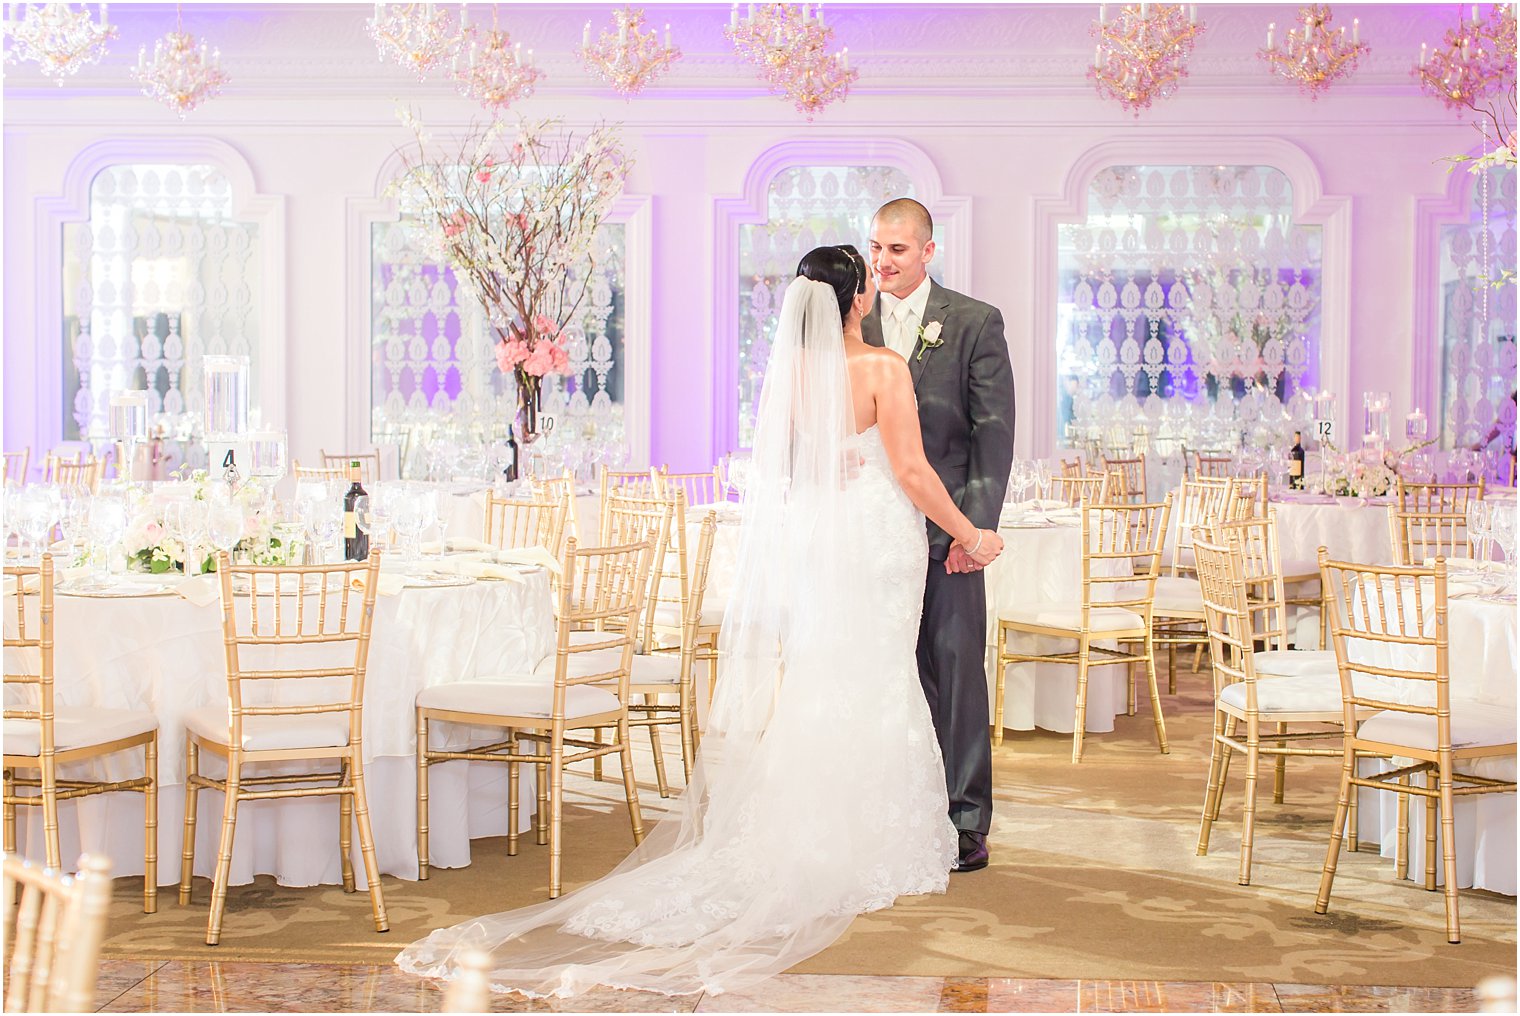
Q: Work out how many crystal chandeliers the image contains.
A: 12